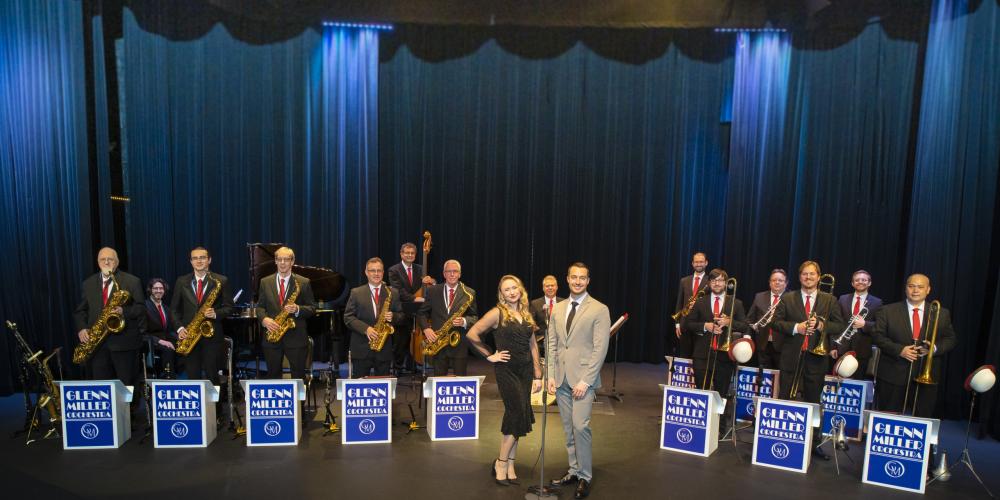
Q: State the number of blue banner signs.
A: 11